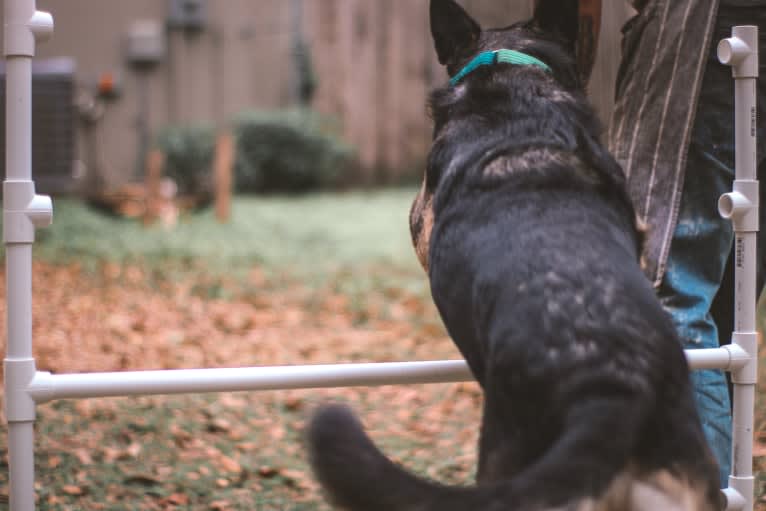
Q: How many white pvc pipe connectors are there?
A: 7